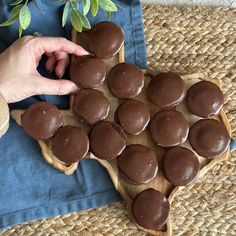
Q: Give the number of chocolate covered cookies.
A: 15